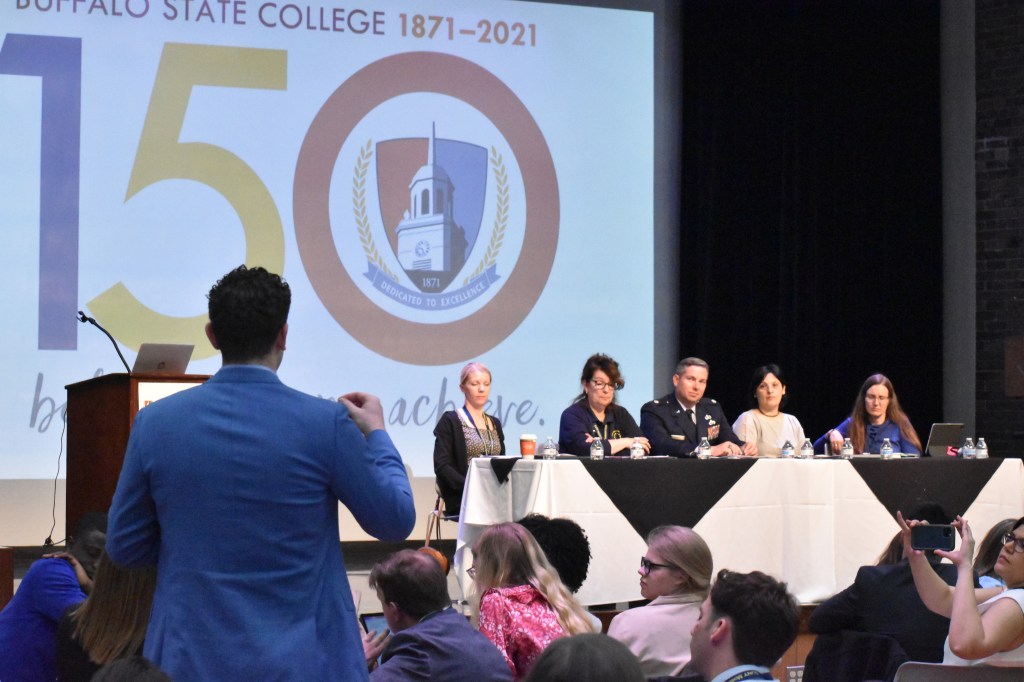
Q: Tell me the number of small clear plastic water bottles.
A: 10